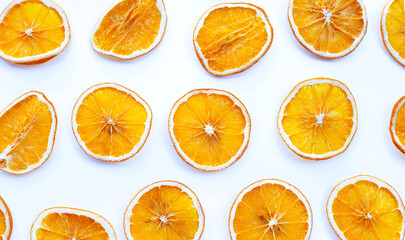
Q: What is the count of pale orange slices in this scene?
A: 15